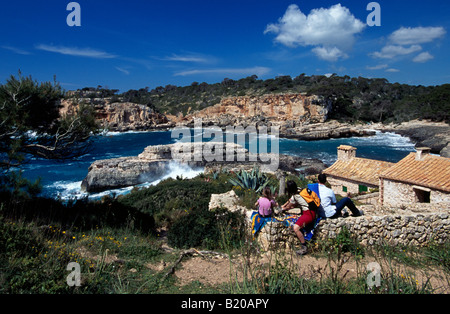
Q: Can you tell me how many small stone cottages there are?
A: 2